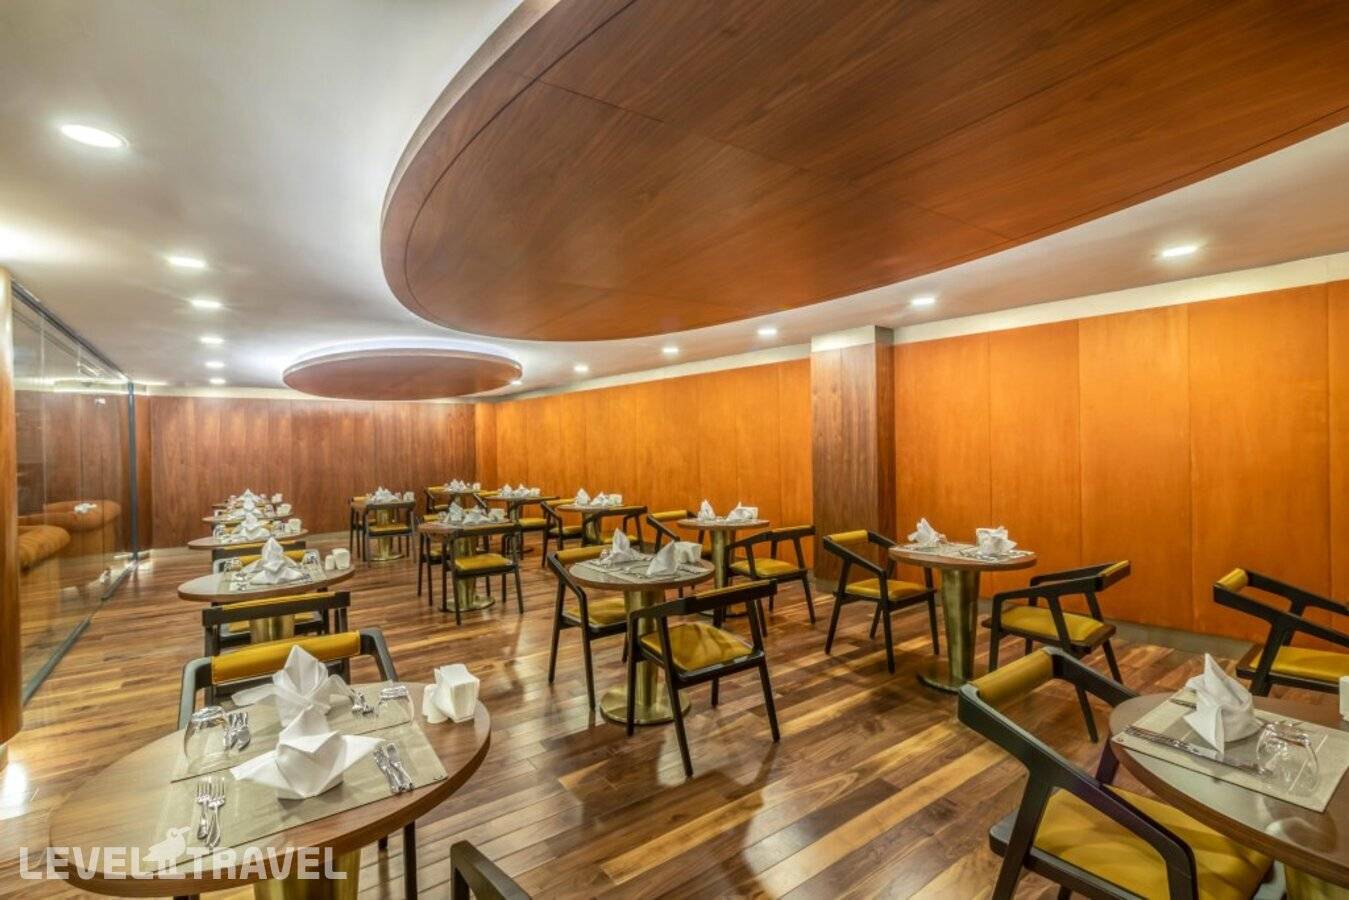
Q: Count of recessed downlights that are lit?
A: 12